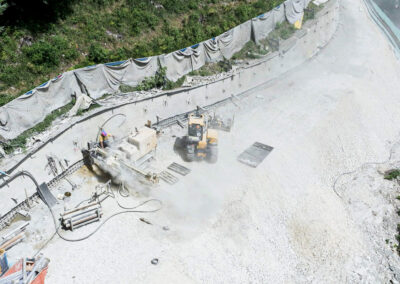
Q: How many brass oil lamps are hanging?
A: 0